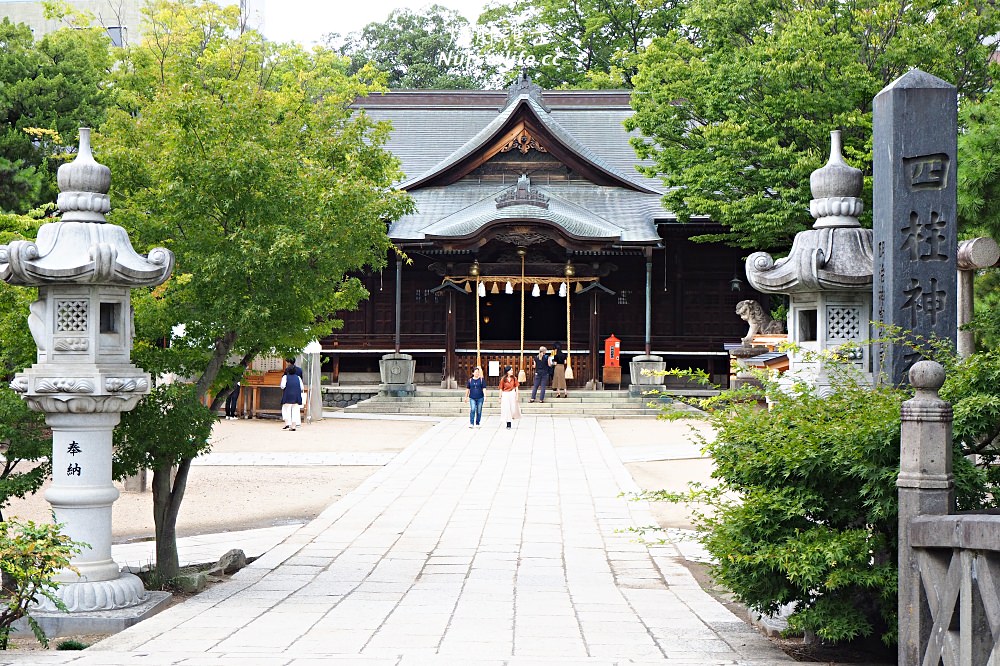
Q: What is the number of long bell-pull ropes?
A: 3